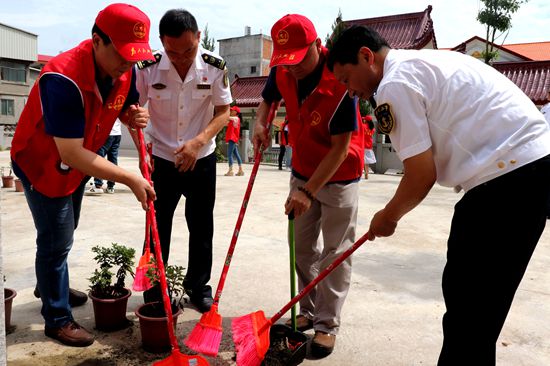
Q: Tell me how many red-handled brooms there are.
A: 4